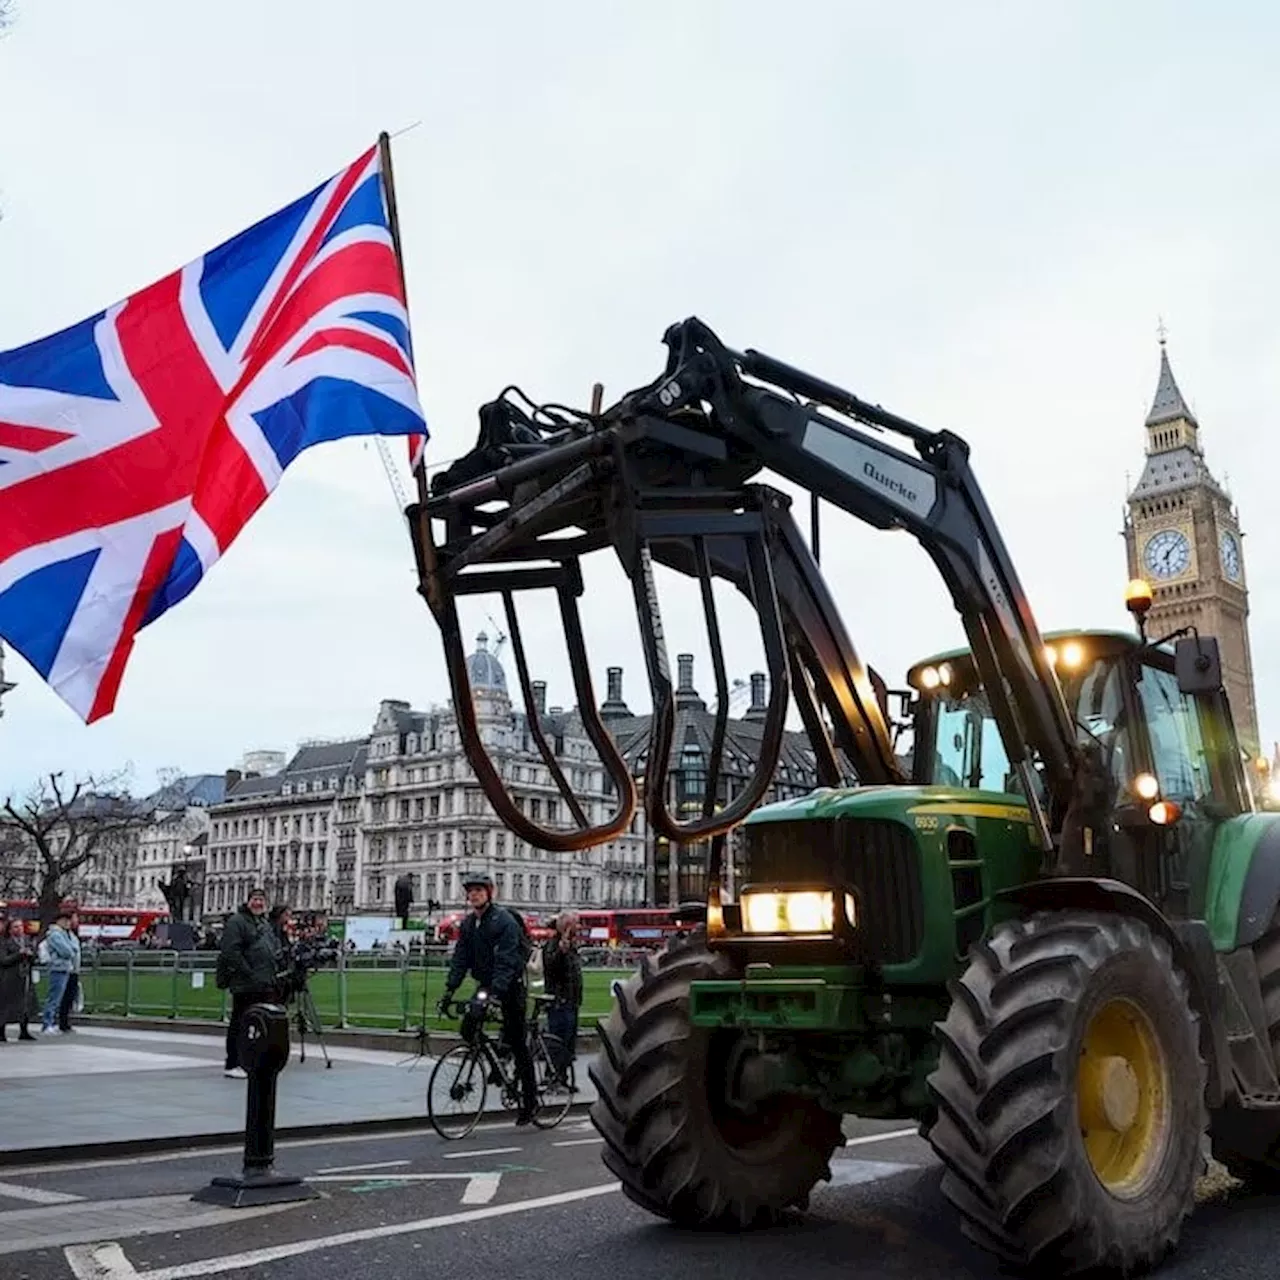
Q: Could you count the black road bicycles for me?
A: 1